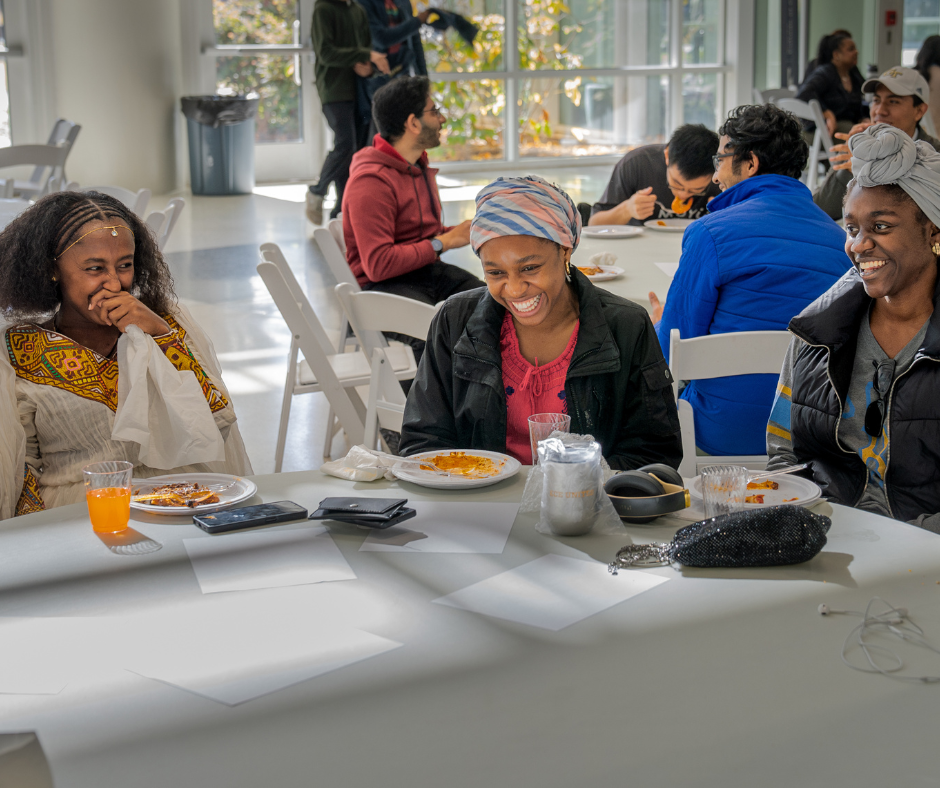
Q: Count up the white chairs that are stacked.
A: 0